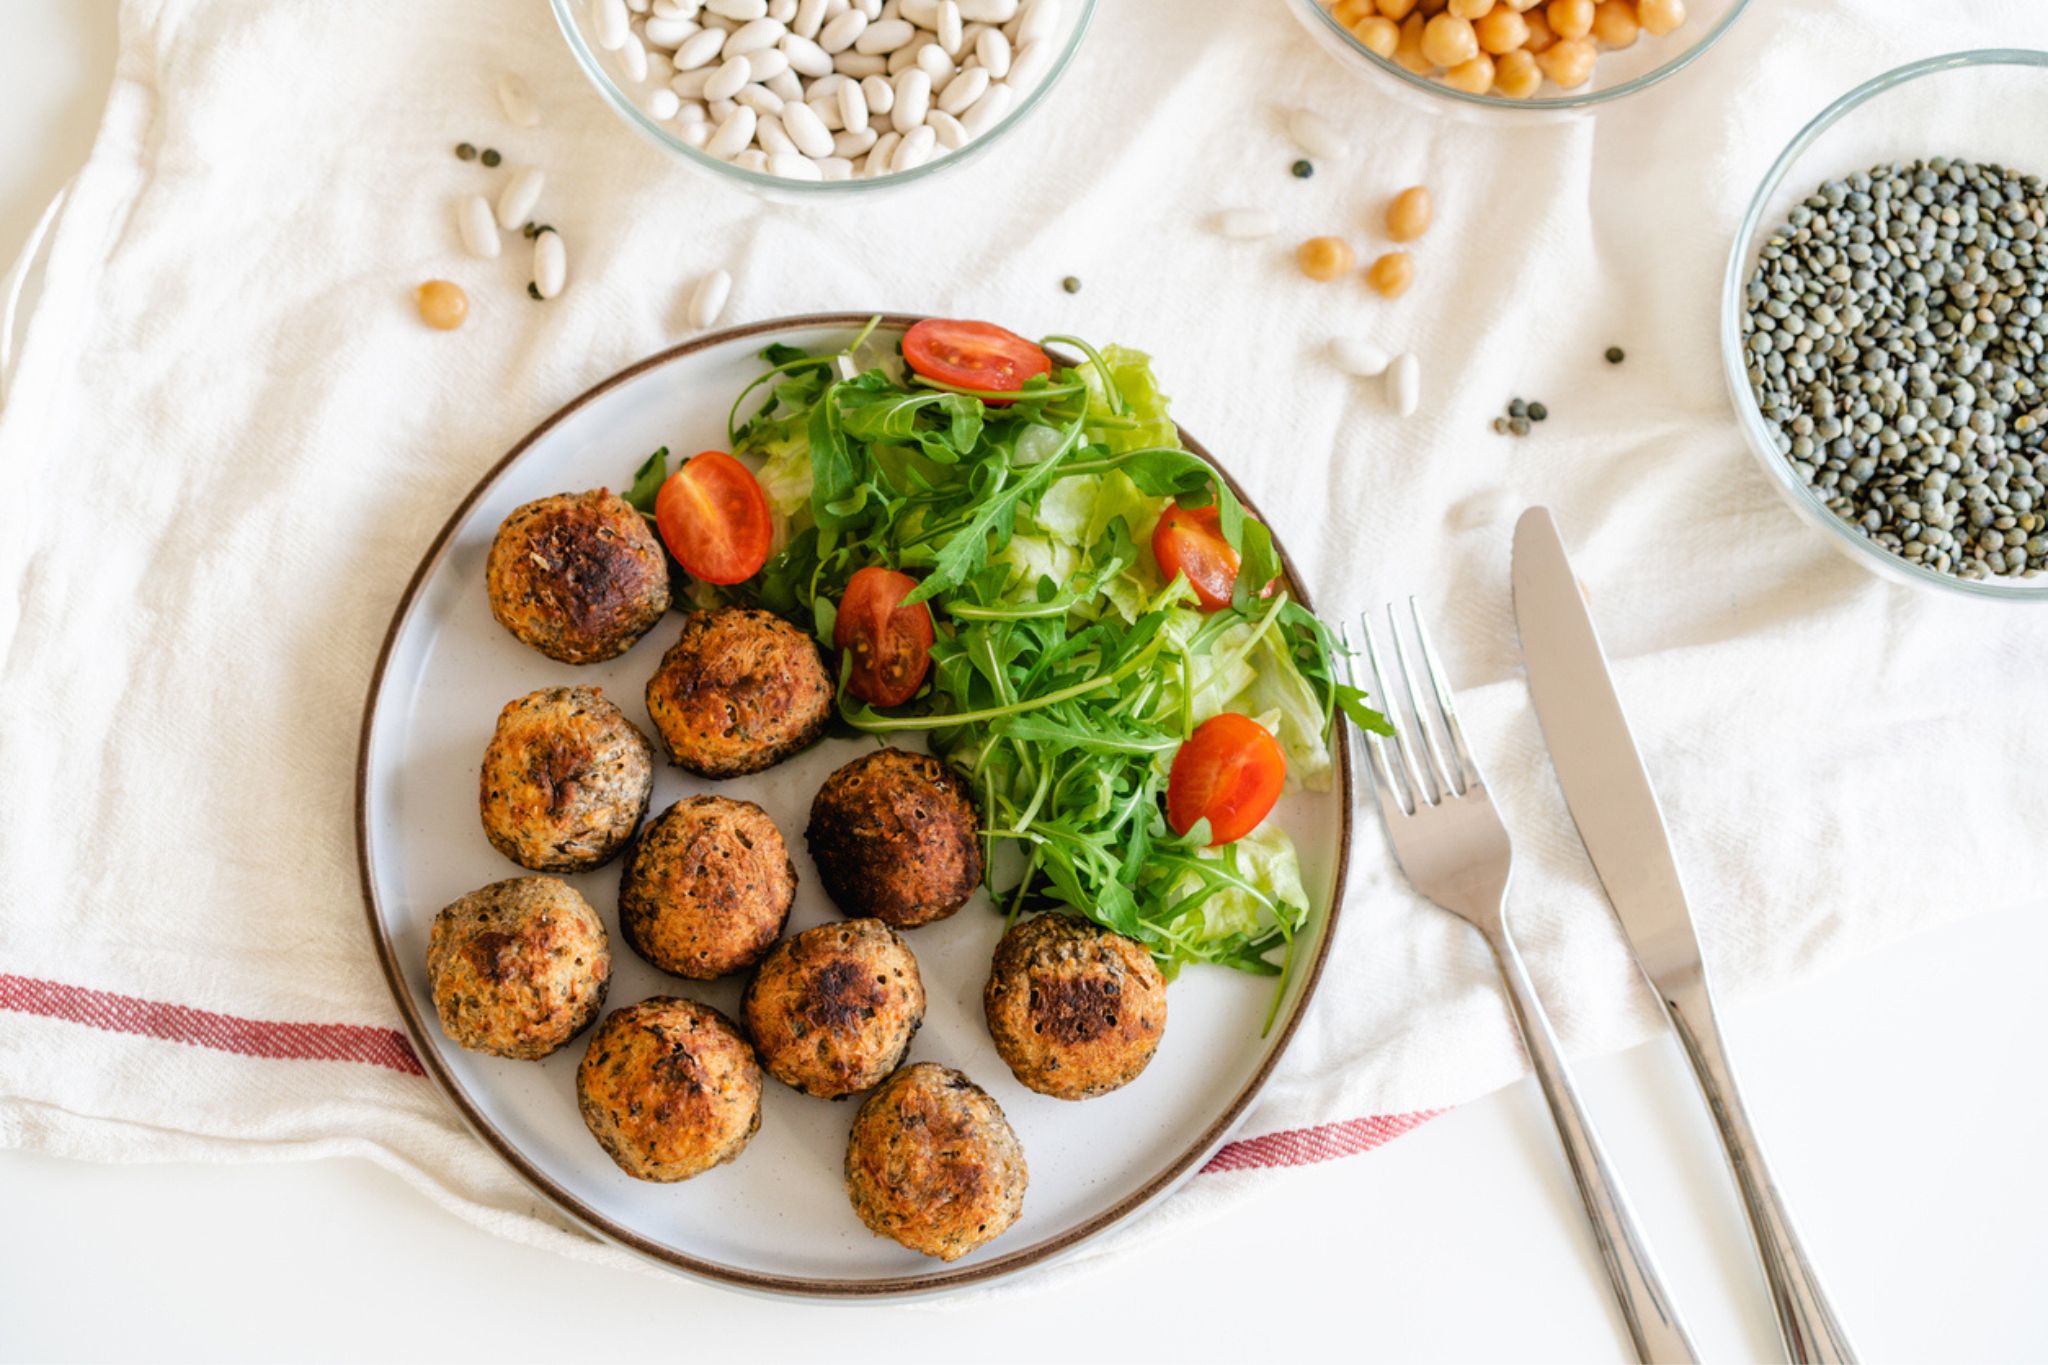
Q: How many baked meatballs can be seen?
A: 10